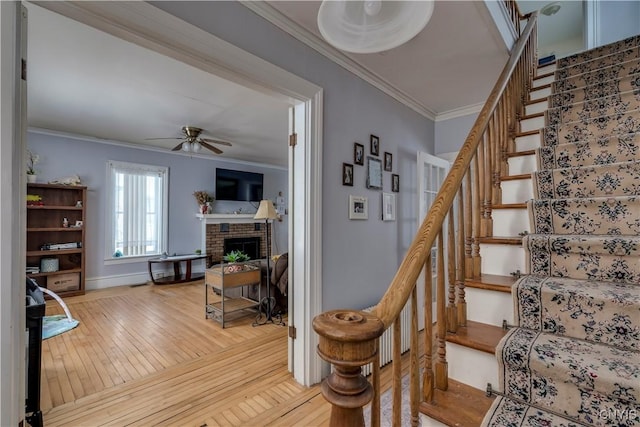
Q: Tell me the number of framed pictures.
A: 8